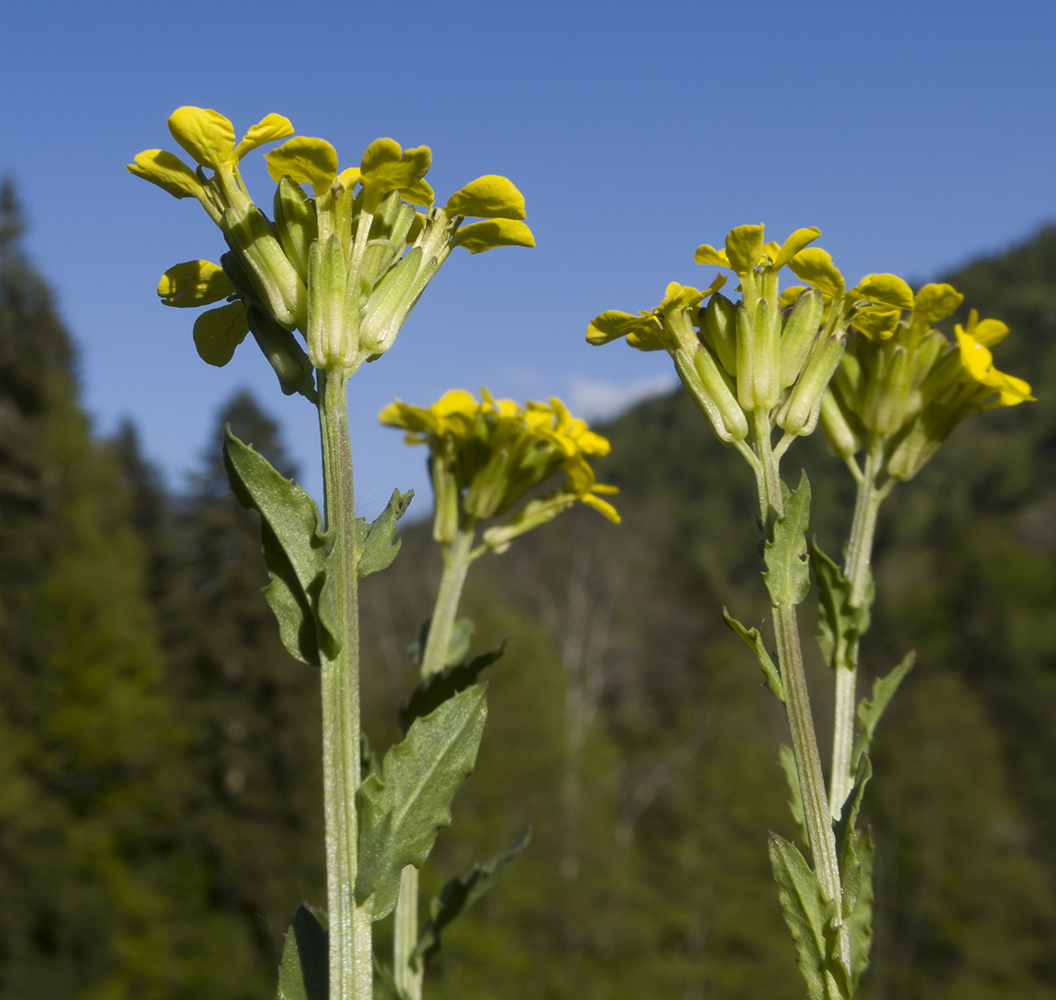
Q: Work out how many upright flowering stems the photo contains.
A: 4